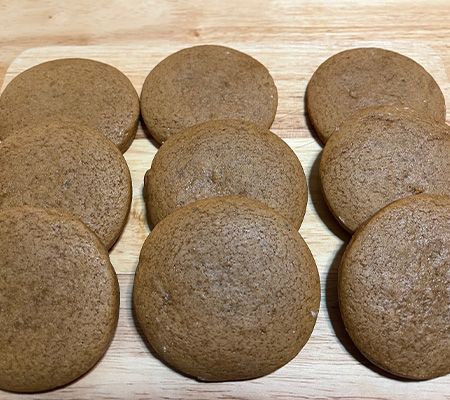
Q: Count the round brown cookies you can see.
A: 9